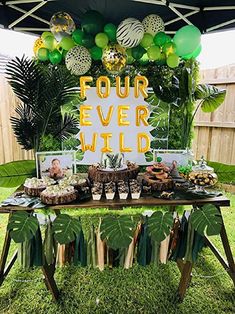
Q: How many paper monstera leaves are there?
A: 5